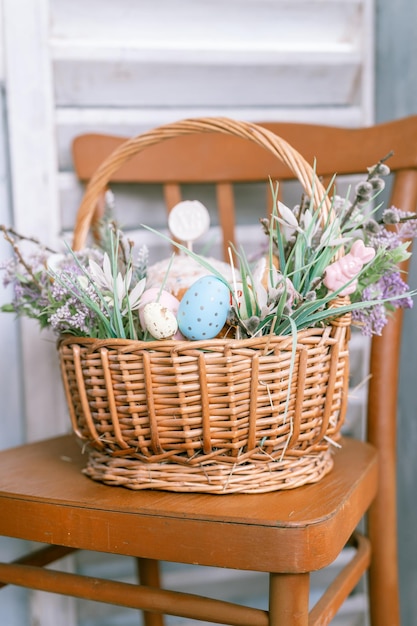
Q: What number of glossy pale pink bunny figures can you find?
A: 1